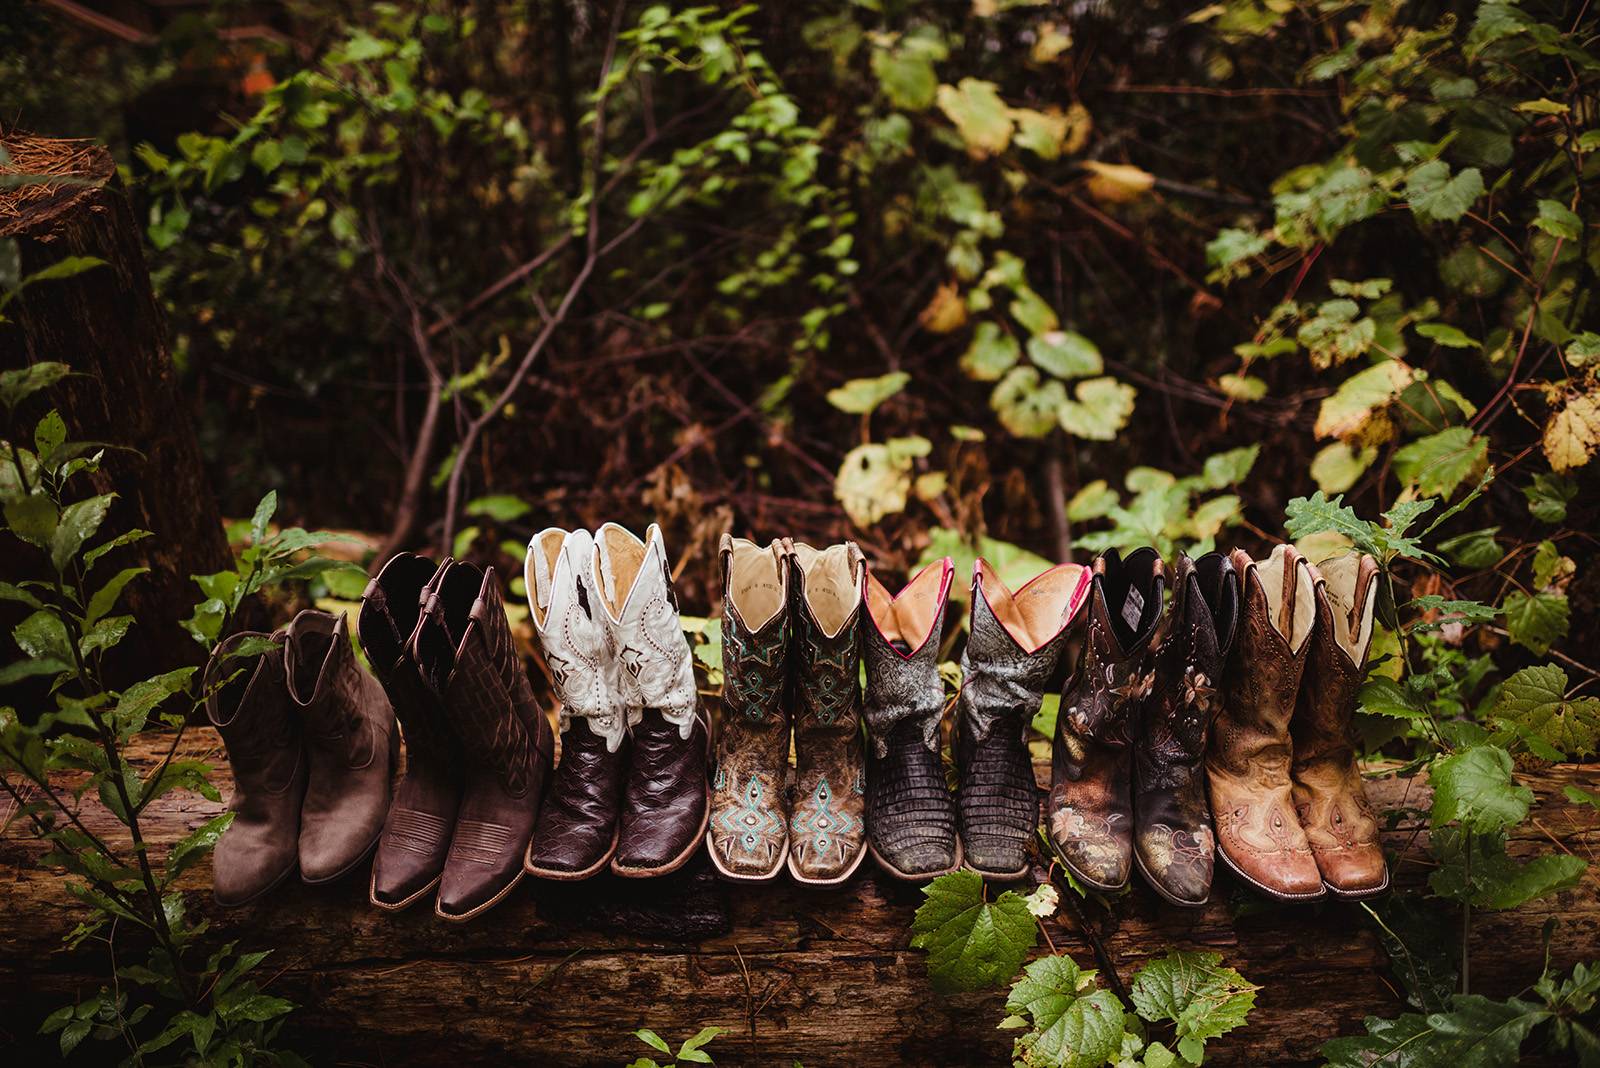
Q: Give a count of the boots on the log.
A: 14